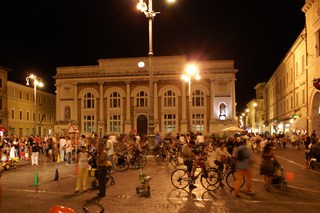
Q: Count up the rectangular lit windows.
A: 4